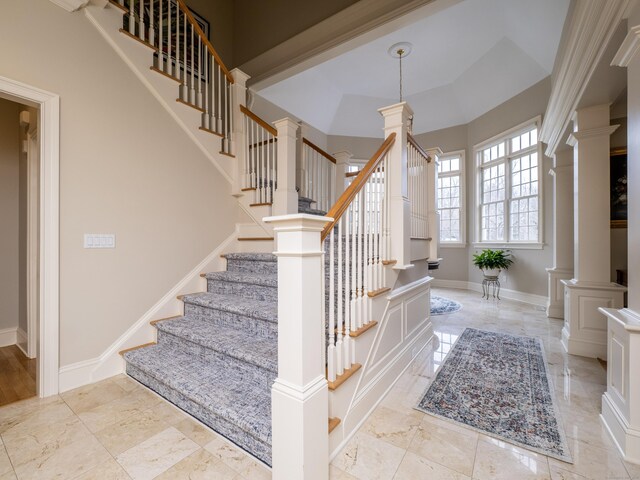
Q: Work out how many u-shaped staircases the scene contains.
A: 1